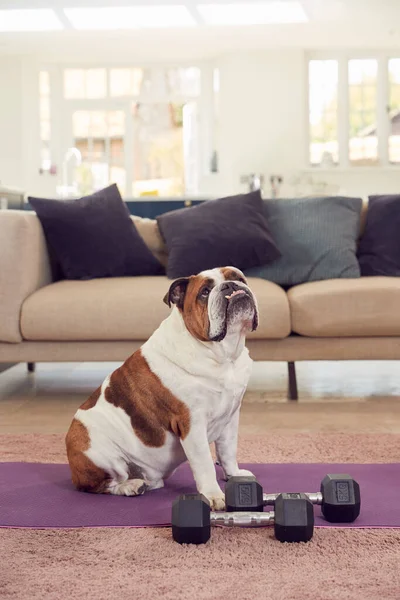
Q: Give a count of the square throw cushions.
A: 4